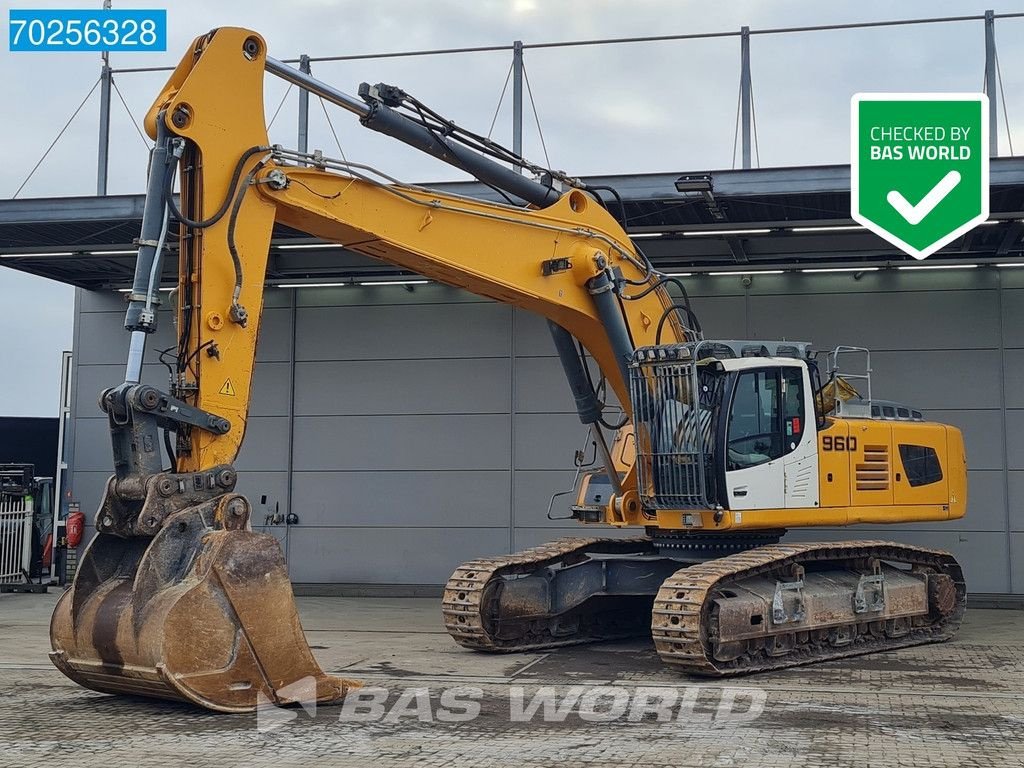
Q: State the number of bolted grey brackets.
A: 2